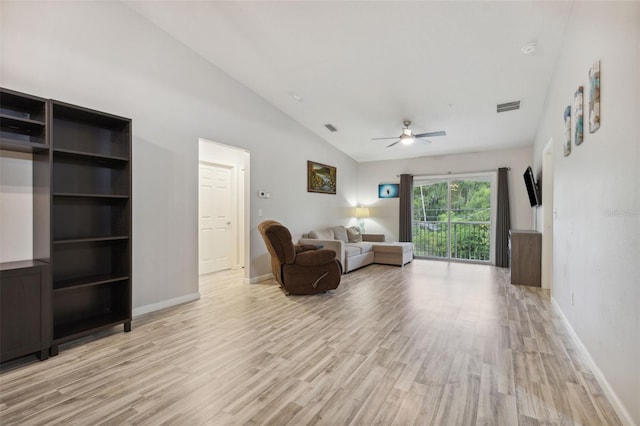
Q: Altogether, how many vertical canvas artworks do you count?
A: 3